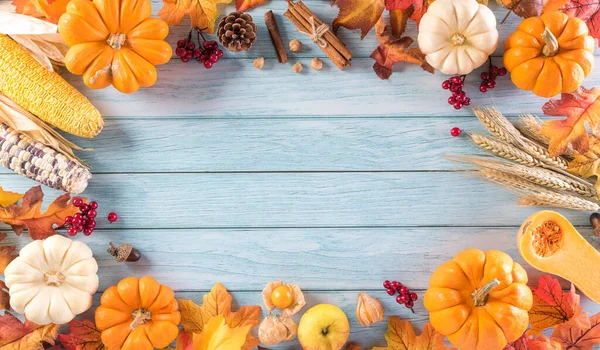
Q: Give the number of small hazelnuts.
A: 4